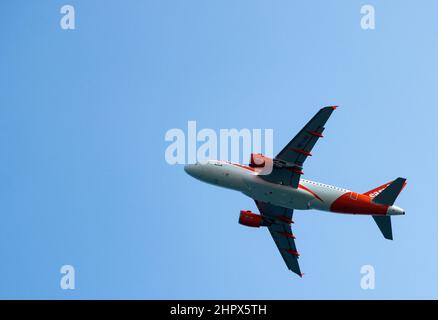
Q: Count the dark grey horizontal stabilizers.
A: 2